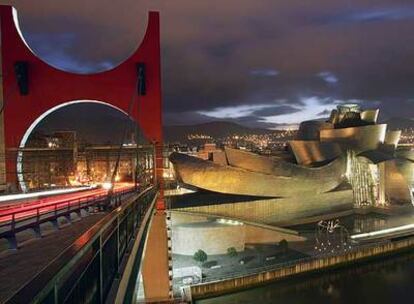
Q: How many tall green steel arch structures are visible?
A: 0